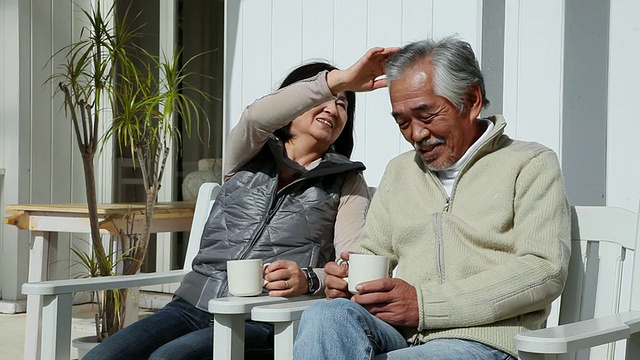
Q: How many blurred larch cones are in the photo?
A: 0